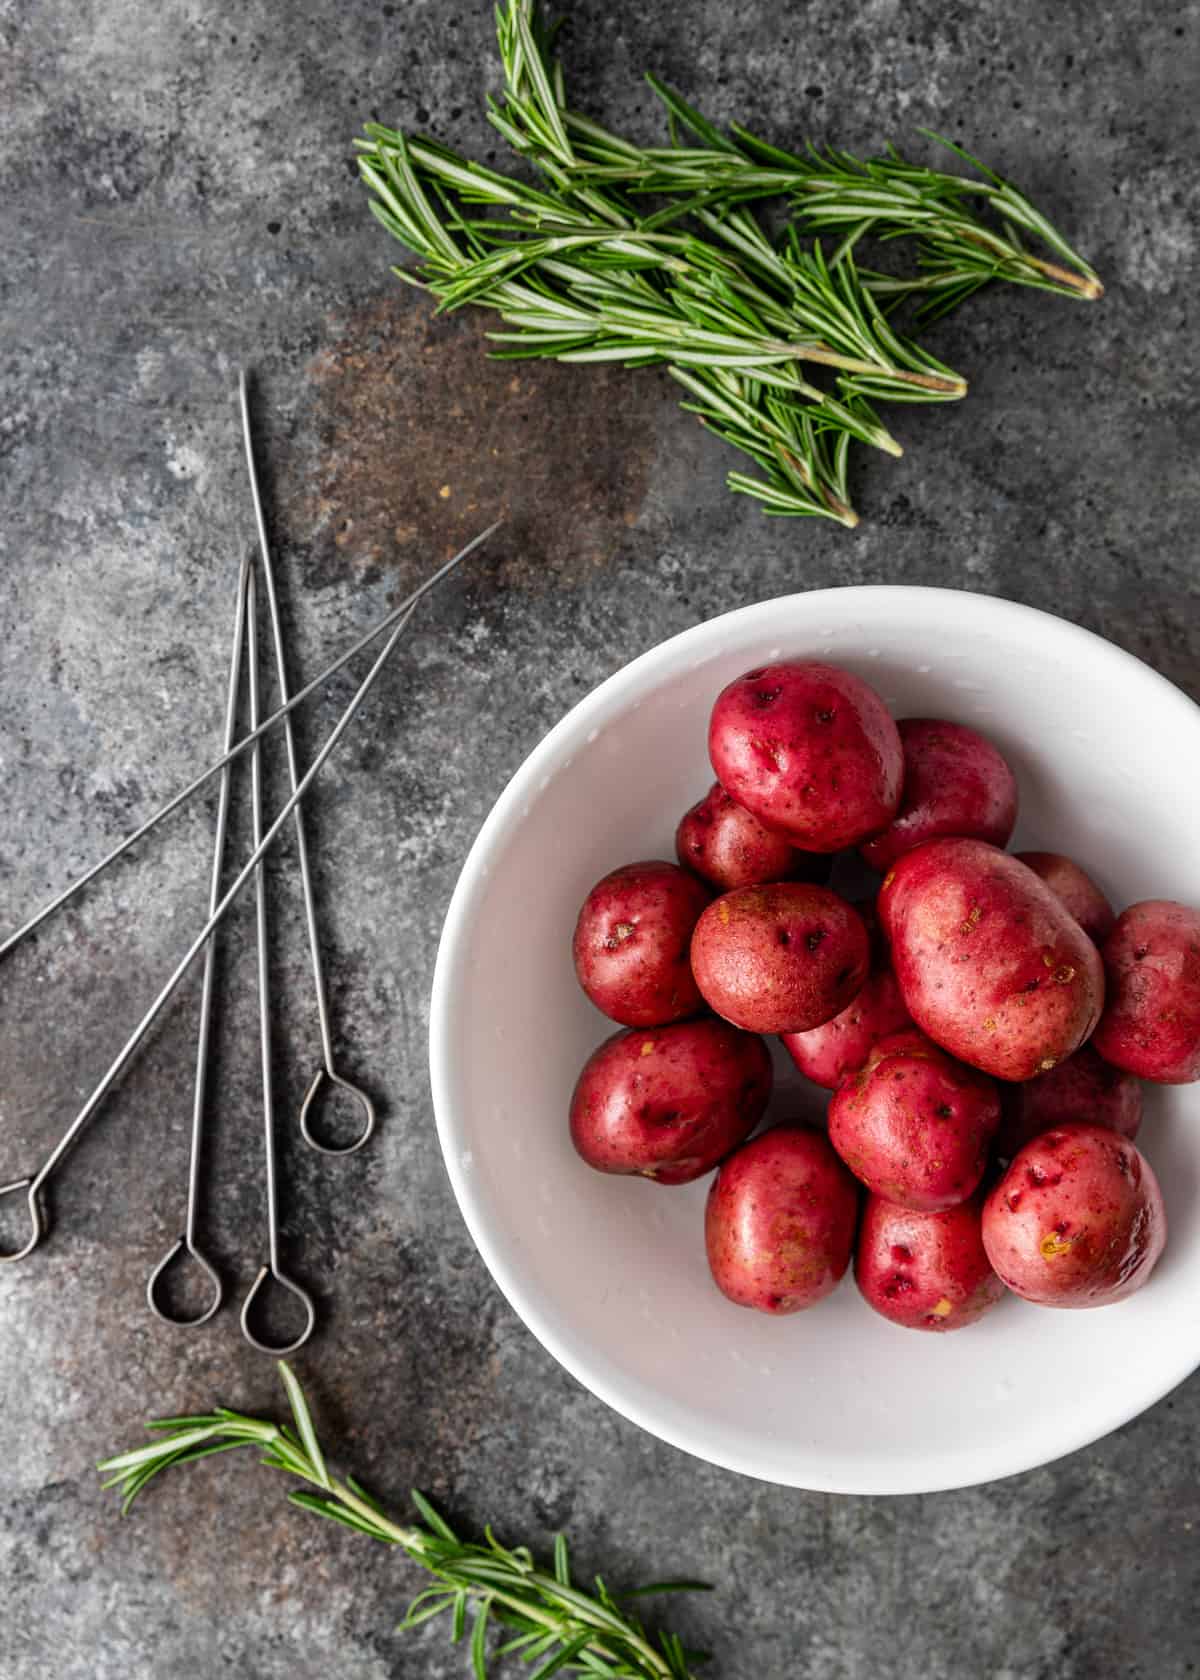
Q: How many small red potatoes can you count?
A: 15